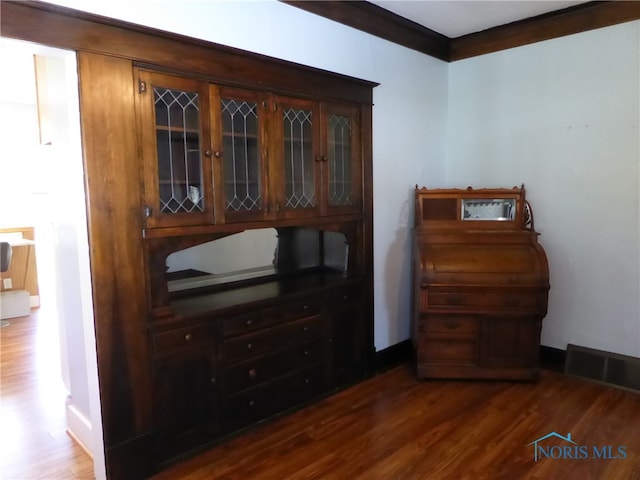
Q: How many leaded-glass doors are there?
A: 4